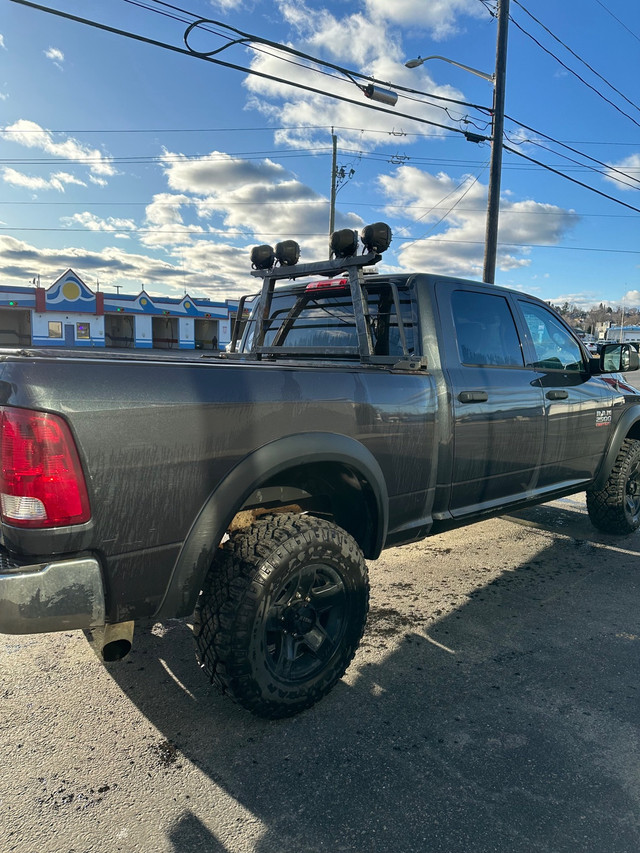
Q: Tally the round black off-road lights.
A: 4